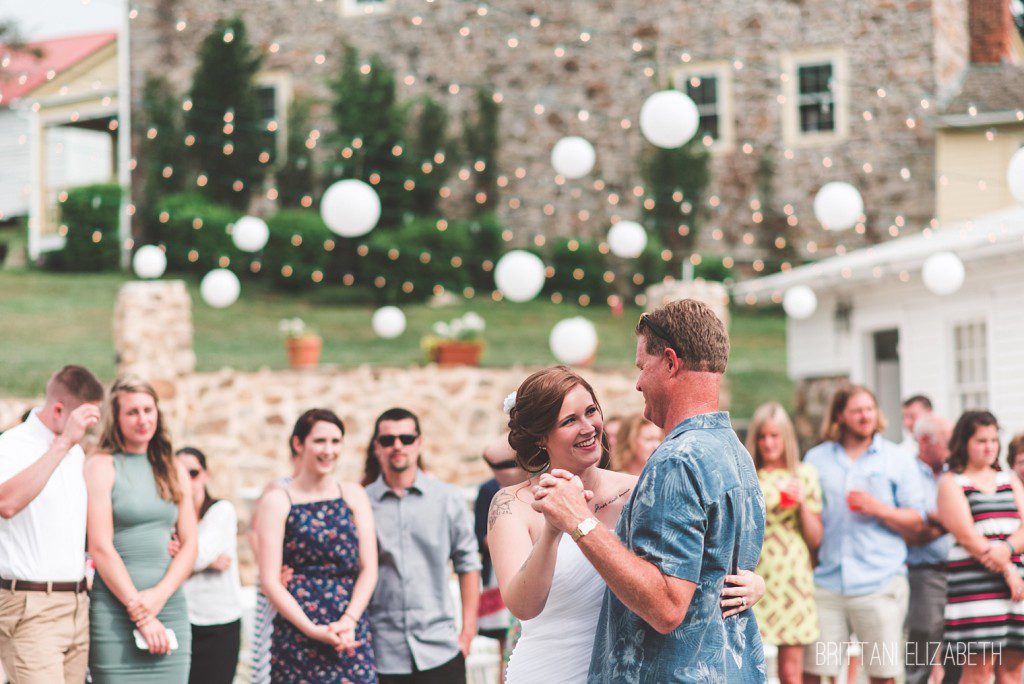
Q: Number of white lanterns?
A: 14